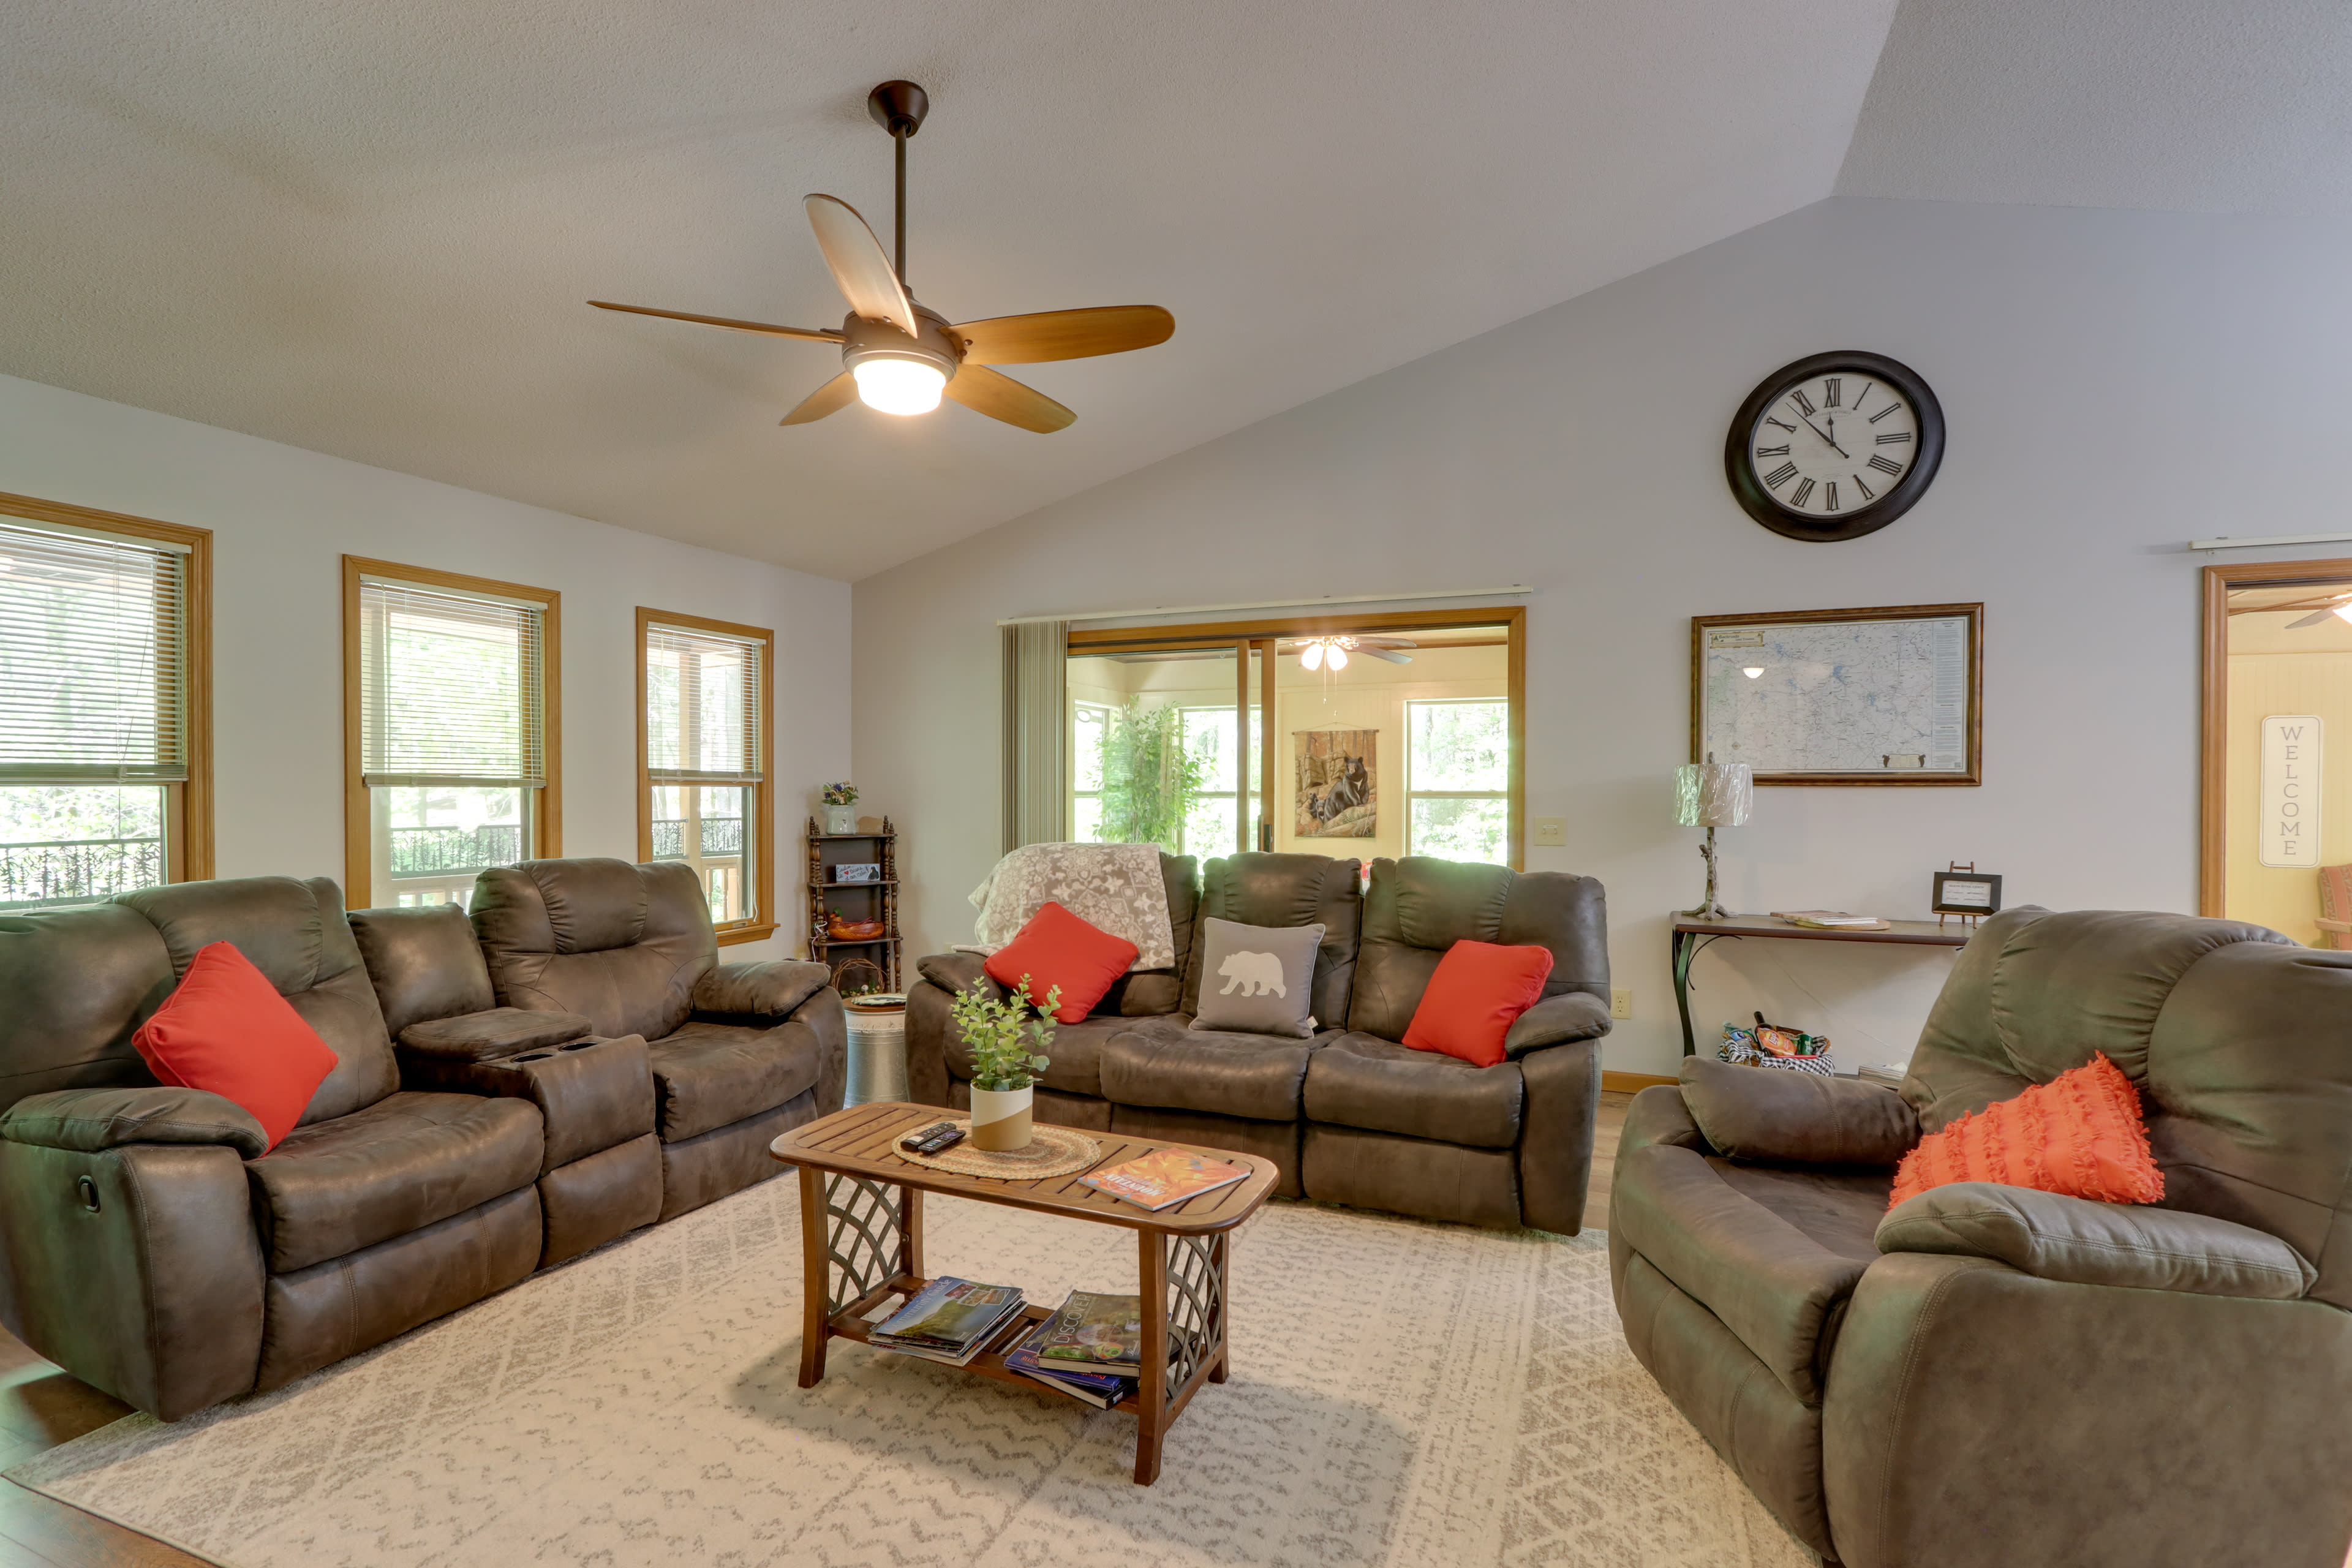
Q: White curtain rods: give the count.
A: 2